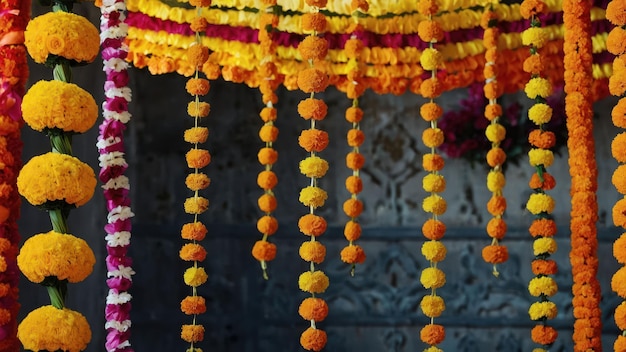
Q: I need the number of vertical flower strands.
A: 12